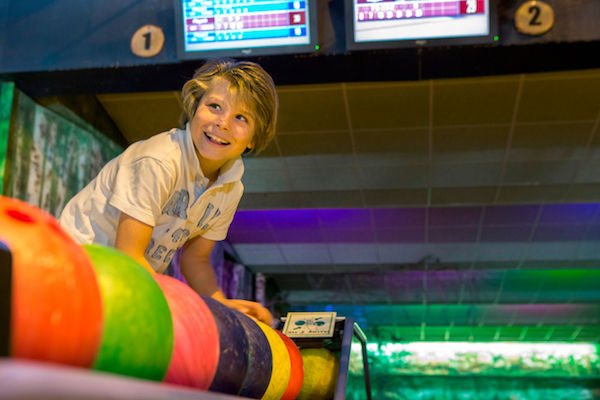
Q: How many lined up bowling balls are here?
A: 8